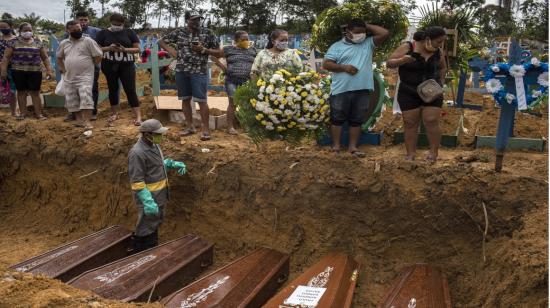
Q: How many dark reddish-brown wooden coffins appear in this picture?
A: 5